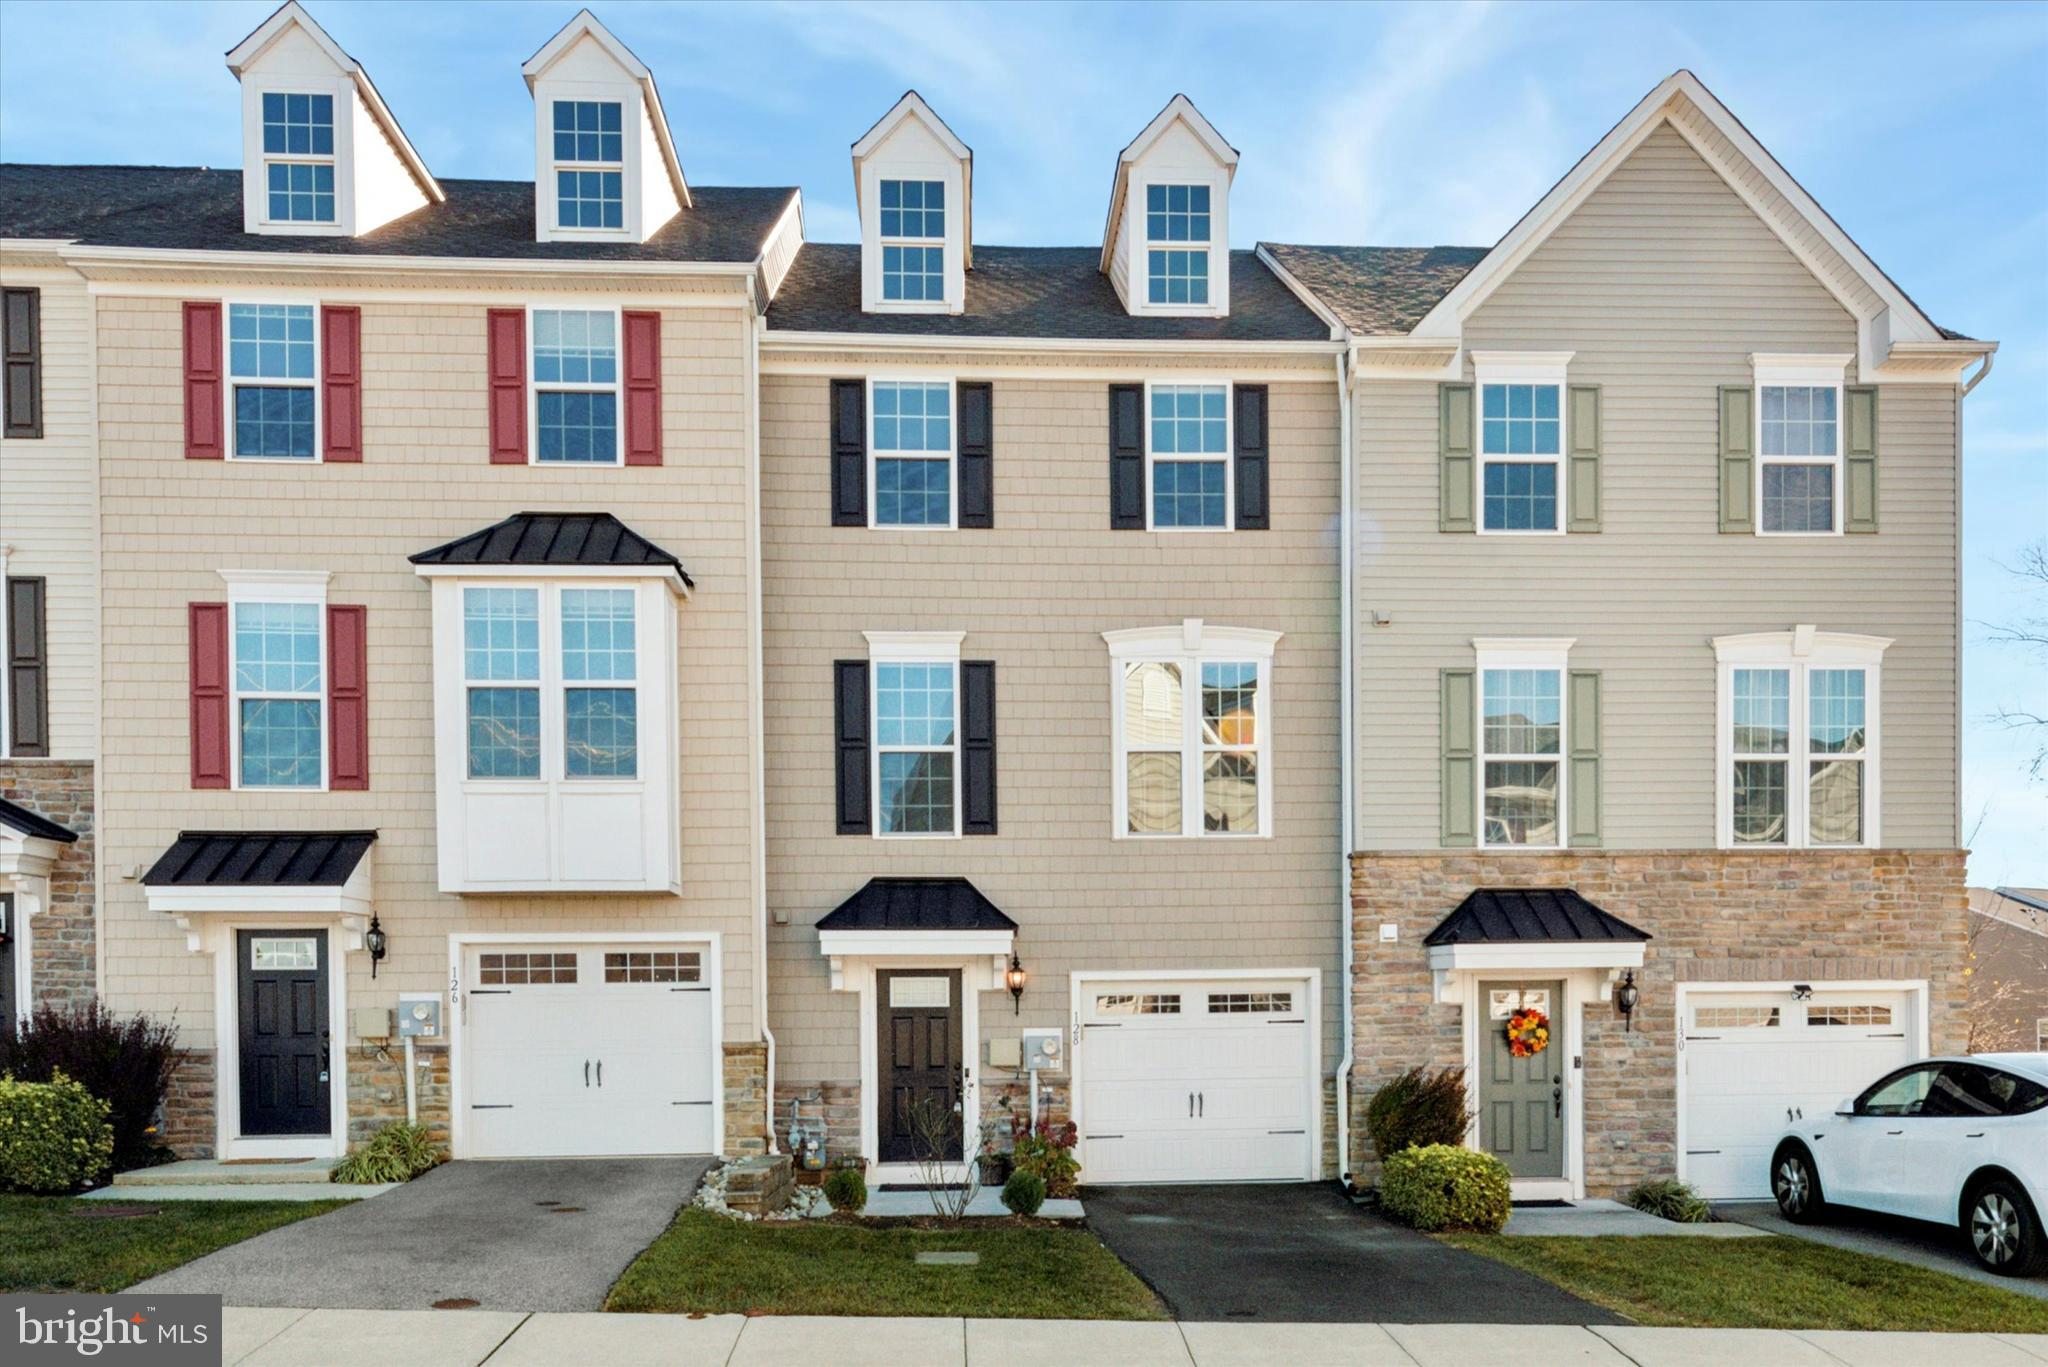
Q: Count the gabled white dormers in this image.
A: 4